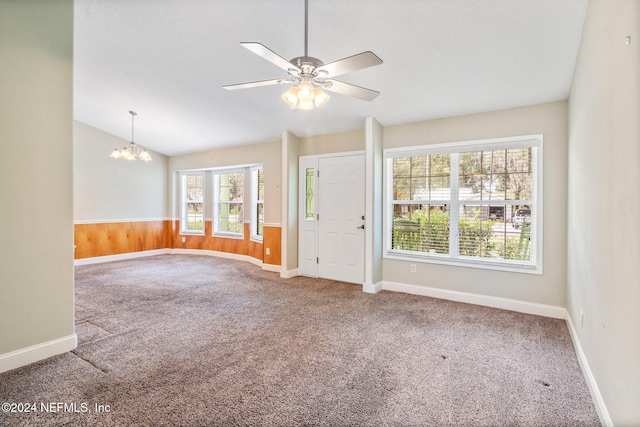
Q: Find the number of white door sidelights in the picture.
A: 1